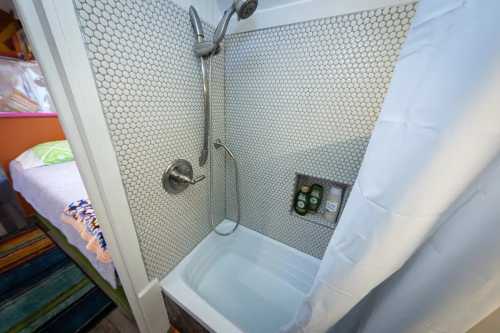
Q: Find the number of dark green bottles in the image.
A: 2